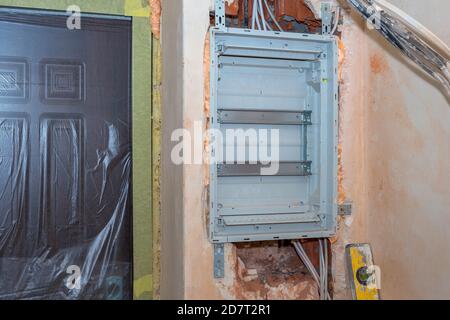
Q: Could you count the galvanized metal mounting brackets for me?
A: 4